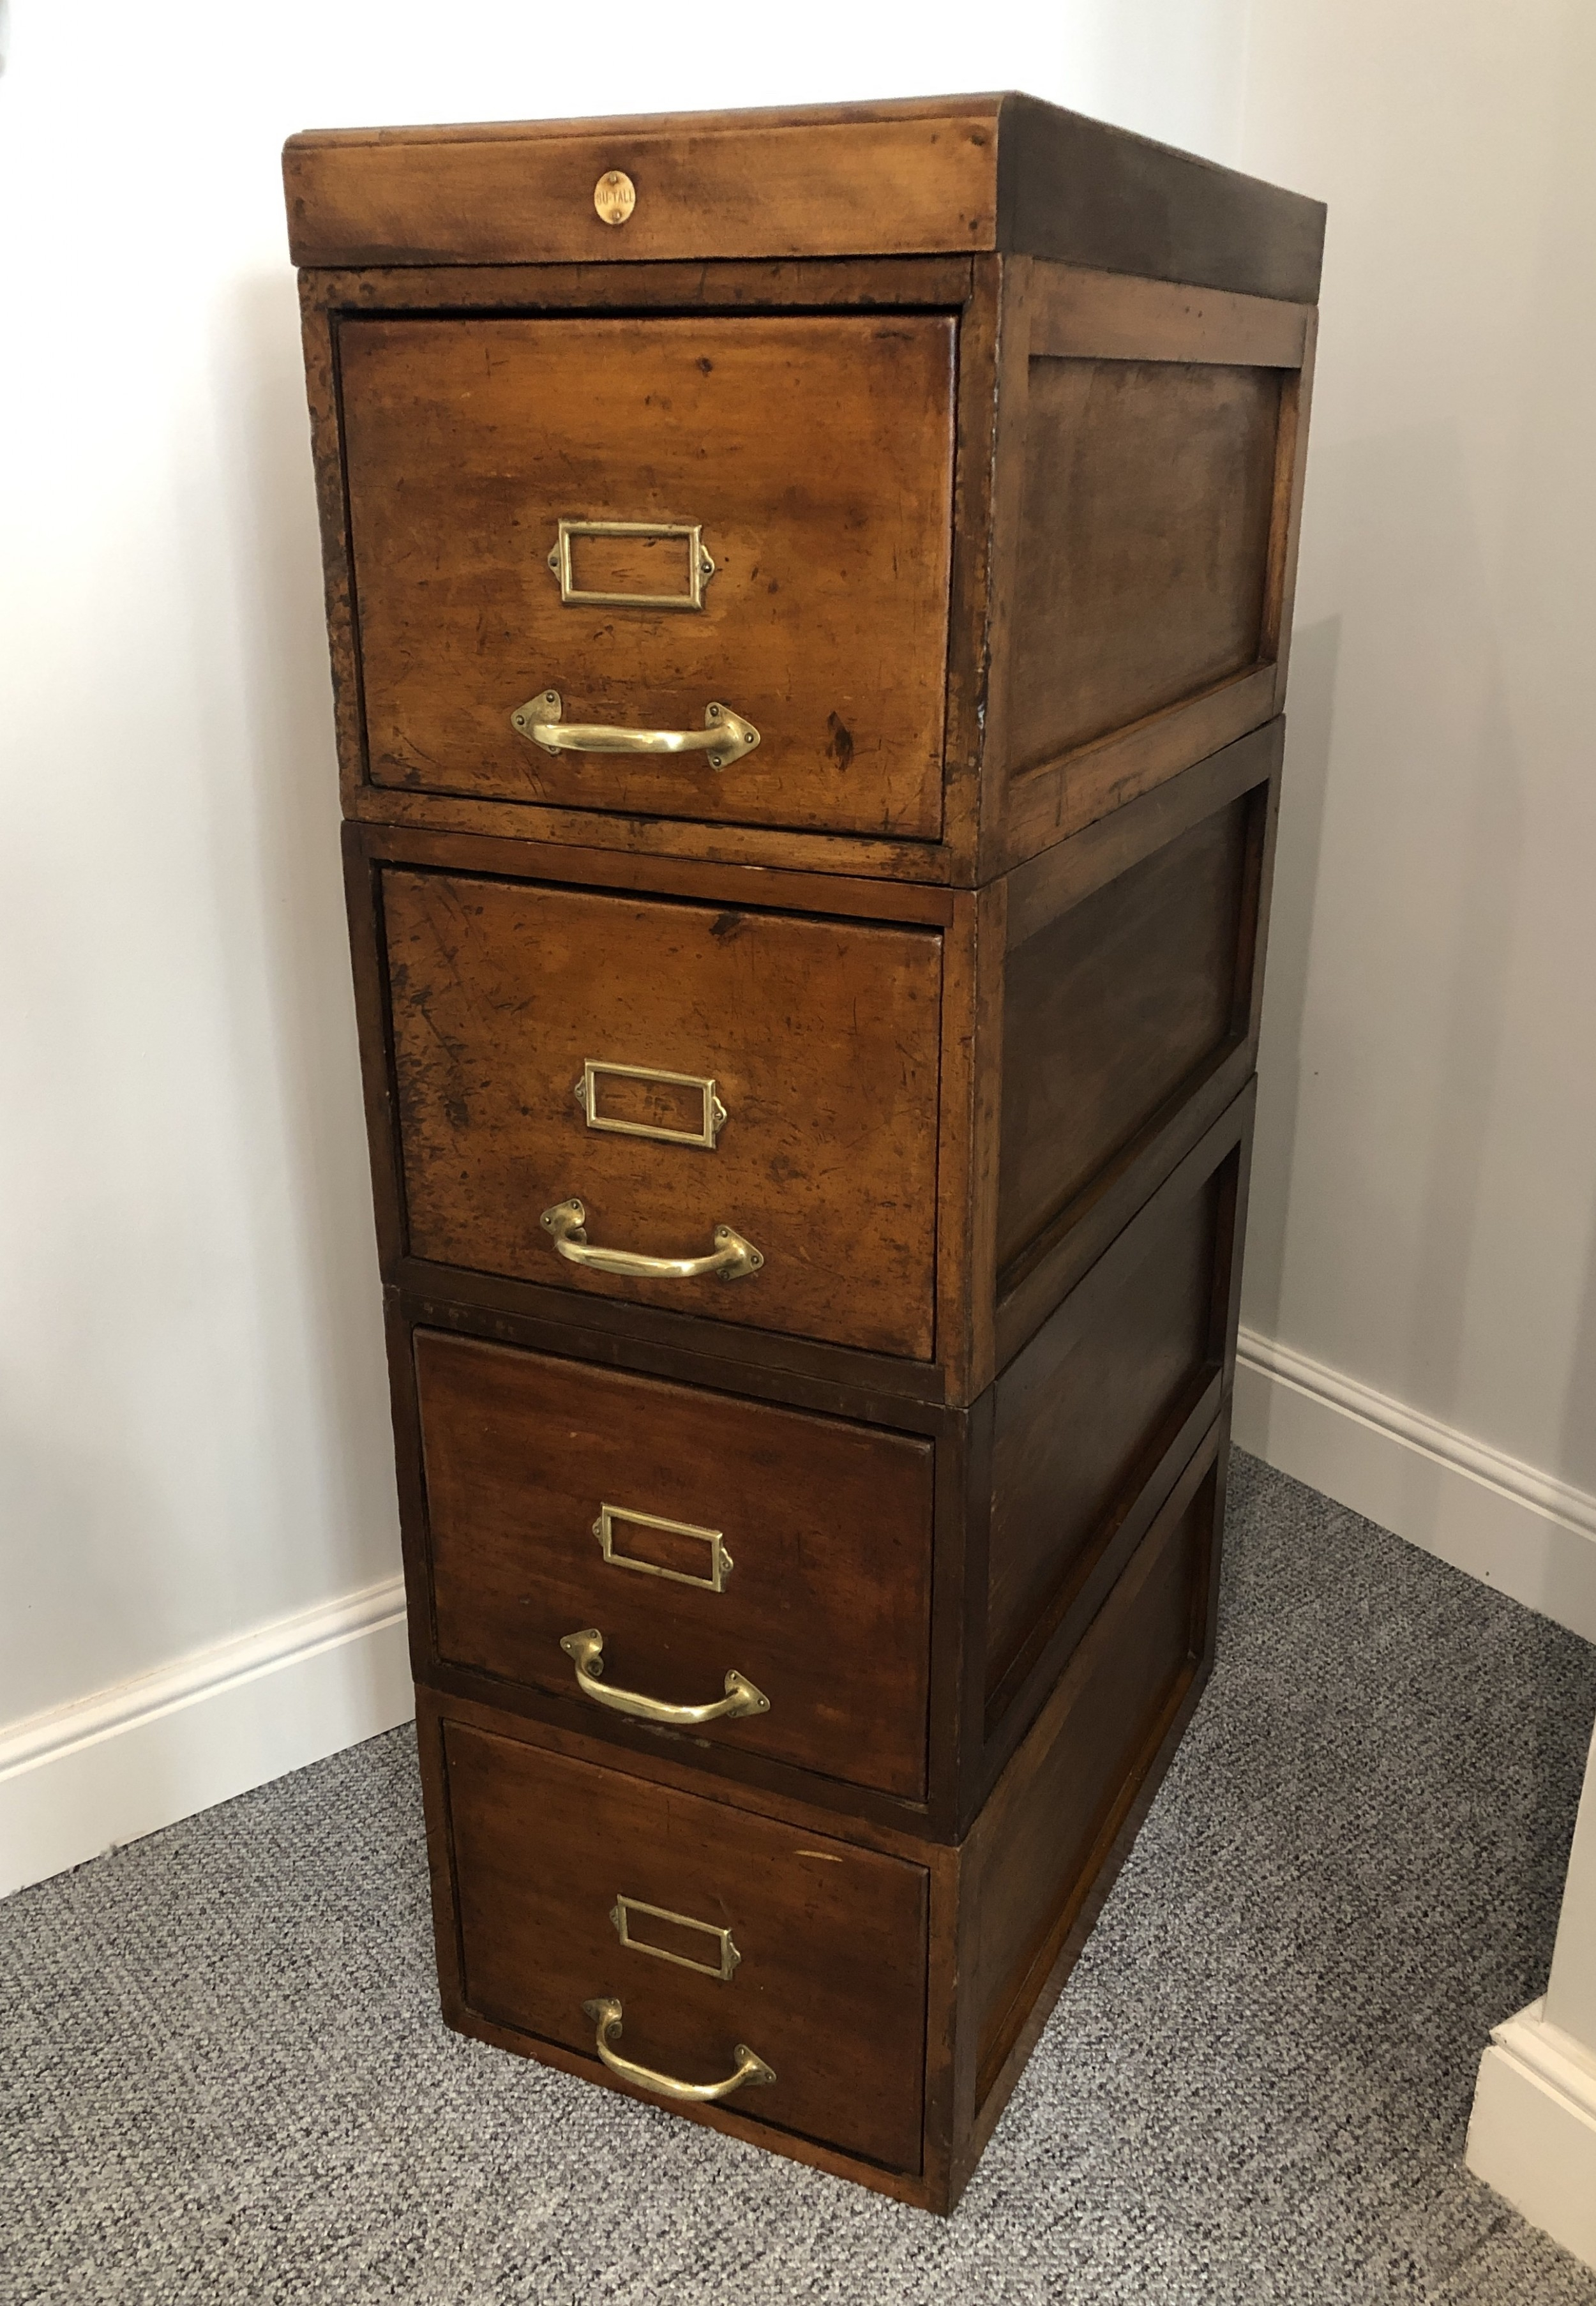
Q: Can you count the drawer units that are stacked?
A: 4